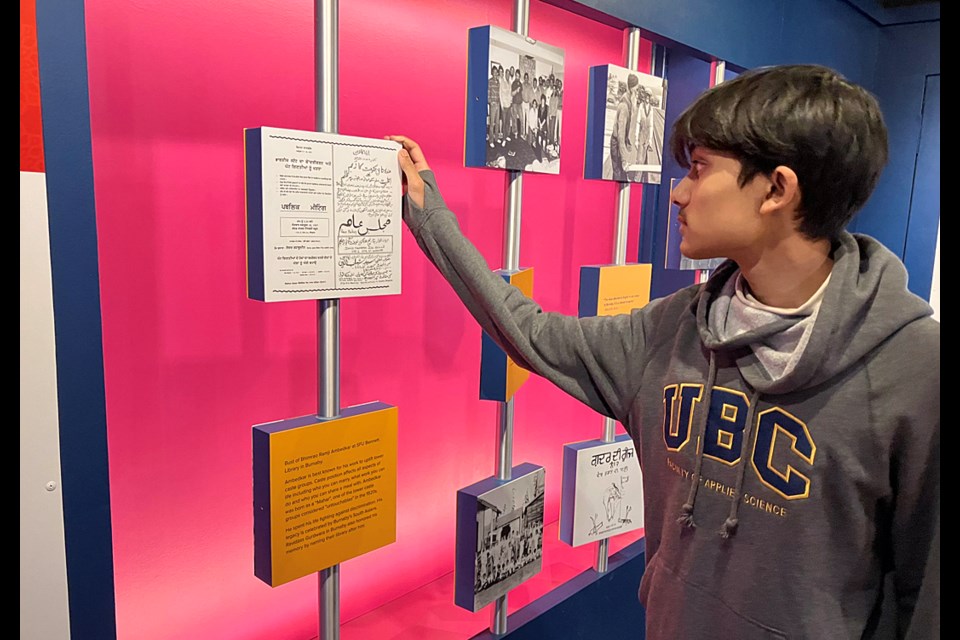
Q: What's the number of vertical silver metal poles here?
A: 4